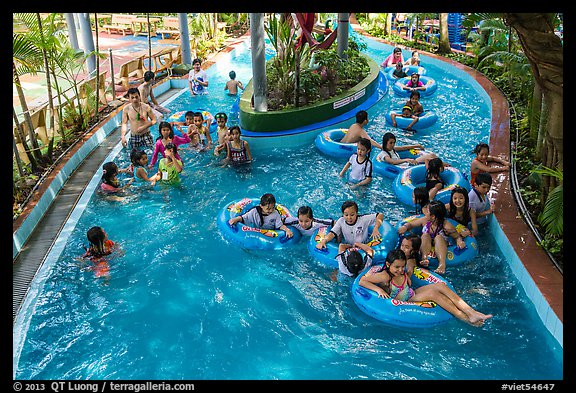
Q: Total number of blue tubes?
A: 11